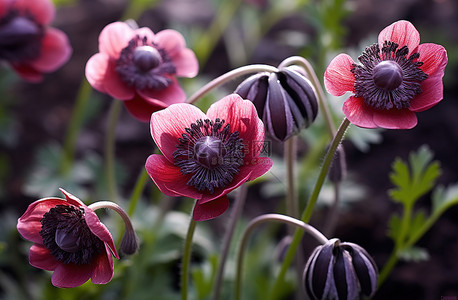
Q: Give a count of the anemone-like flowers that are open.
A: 5